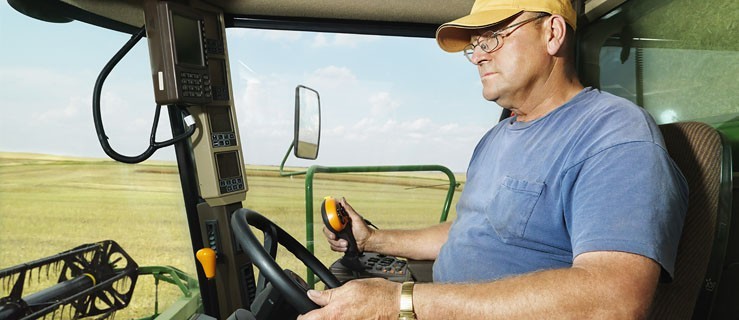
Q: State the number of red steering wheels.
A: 0